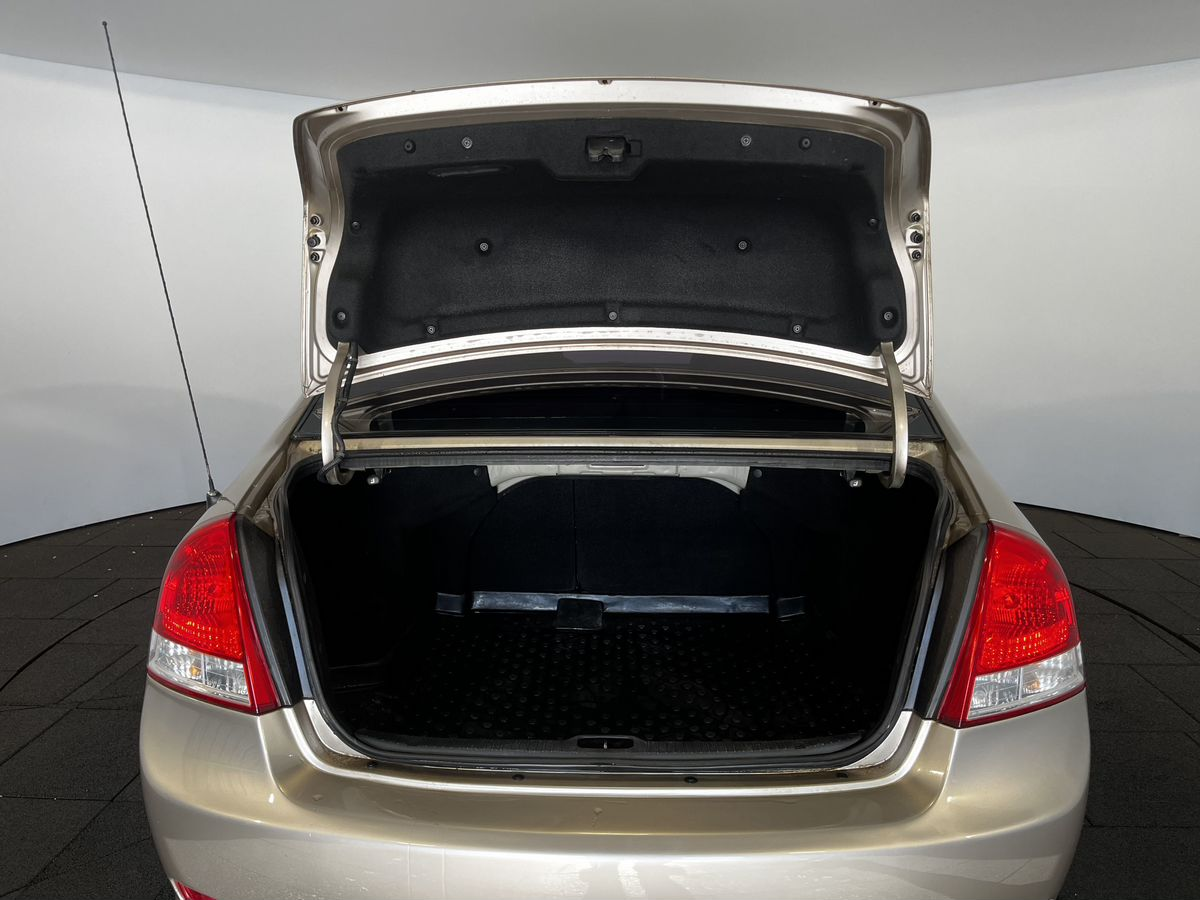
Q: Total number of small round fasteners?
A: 13